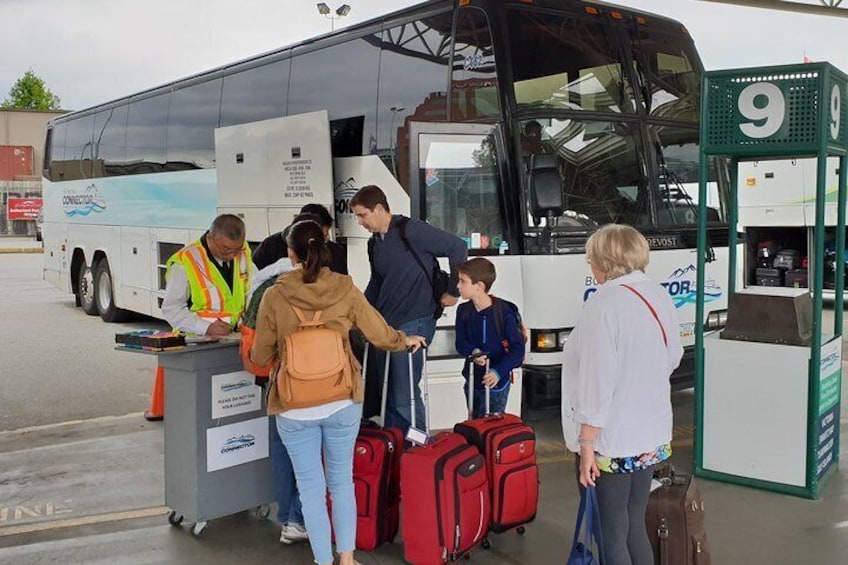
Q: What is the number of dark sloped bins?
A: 1